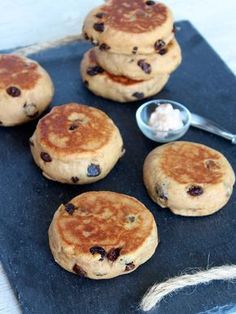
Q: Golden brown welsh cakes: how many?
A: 7